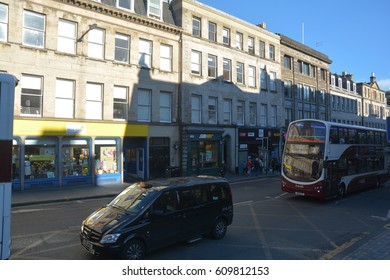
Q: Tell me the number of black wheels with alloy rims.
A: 2